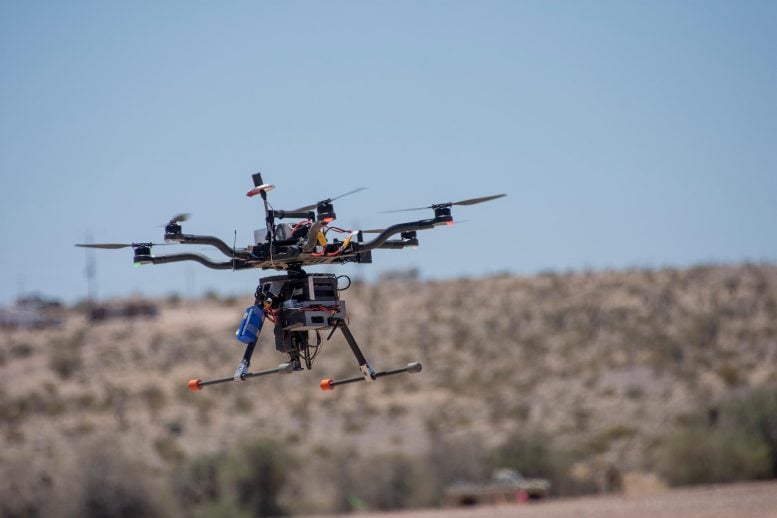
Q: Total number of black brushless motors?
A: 5